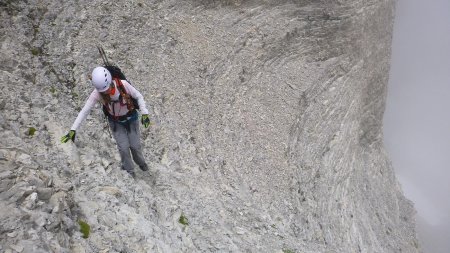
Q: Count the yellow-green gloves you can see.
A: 2